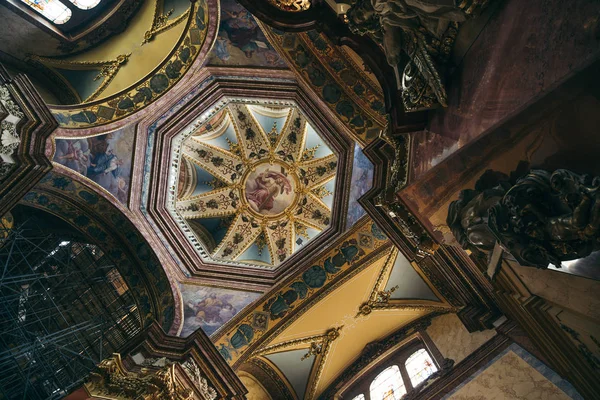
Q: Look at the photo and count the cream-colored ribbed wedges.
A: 8